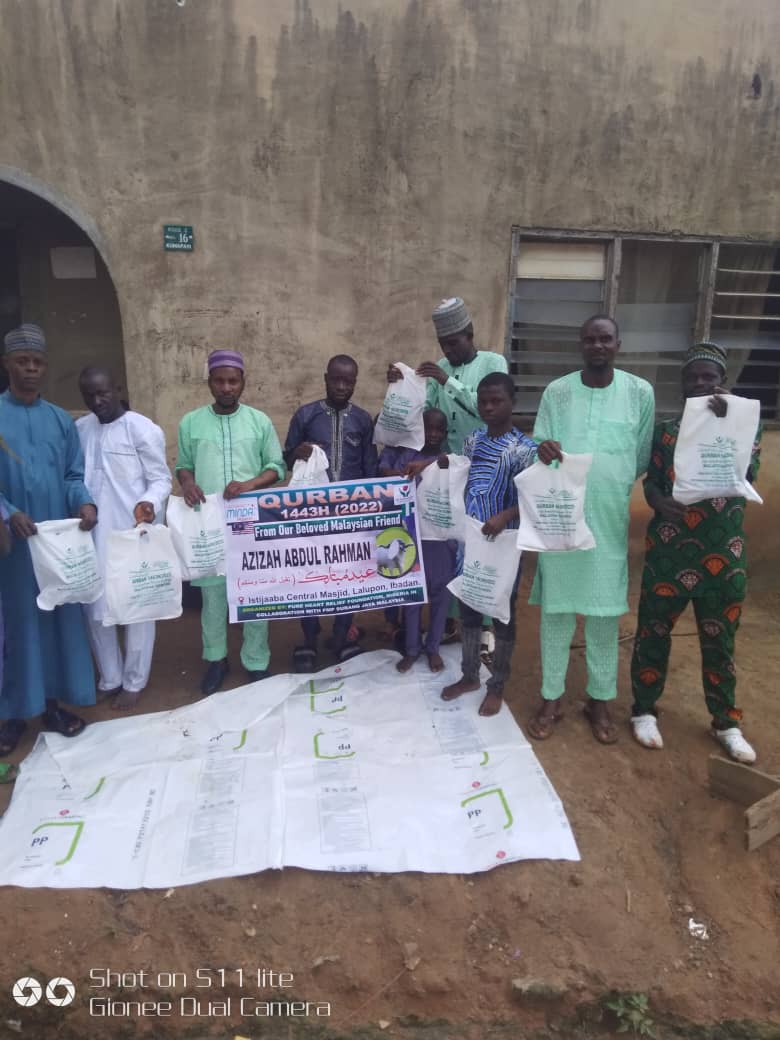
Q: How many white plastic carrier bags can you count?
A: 9